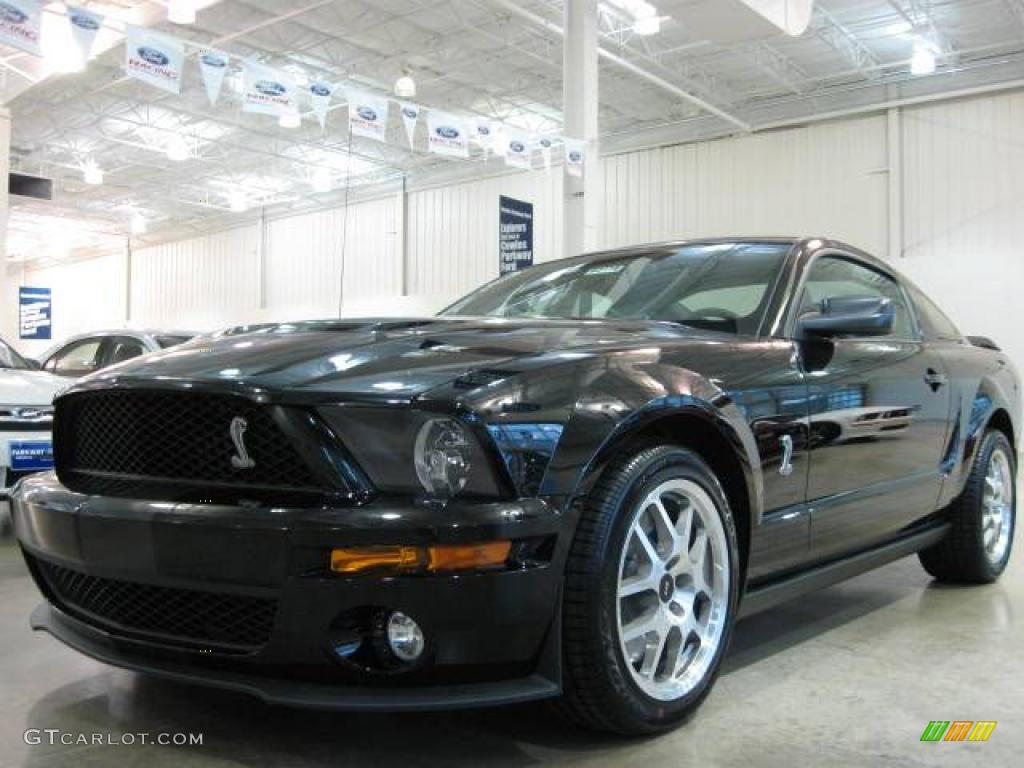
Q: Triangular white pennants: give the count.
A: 6